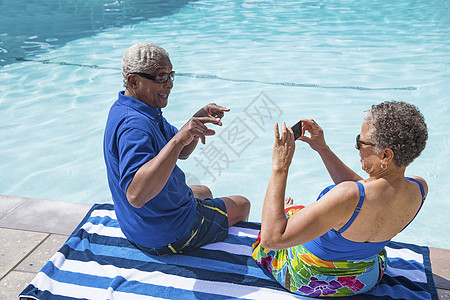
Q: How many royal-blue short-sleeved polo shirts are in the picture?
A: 1